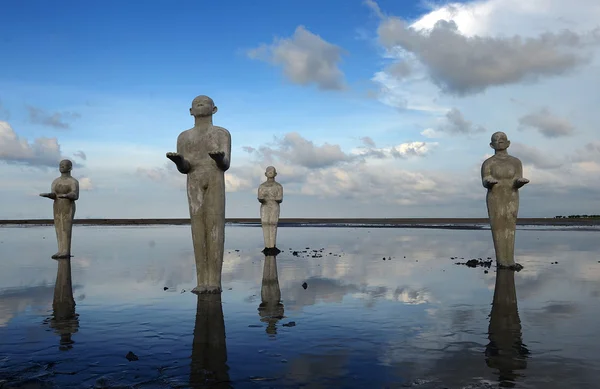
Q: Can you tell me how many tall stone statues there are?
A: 4